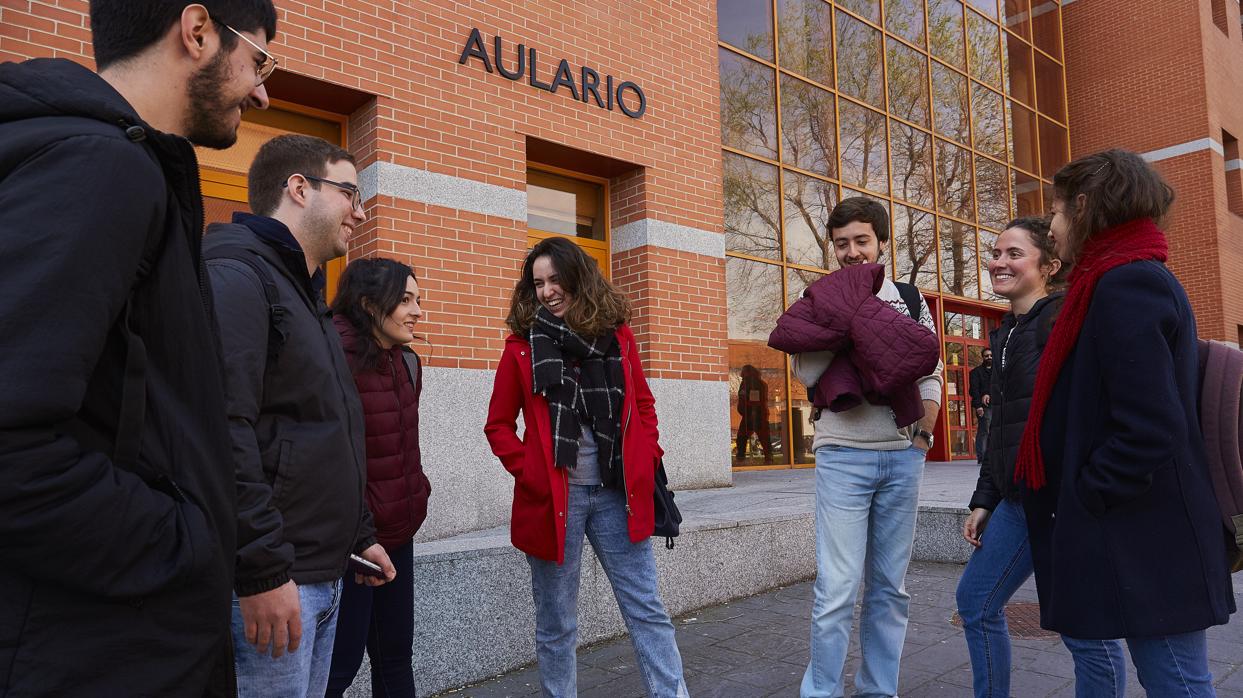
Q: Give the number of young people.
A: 7